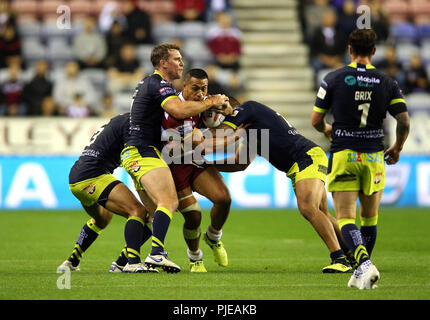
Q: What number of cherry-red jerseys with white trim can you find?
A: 1